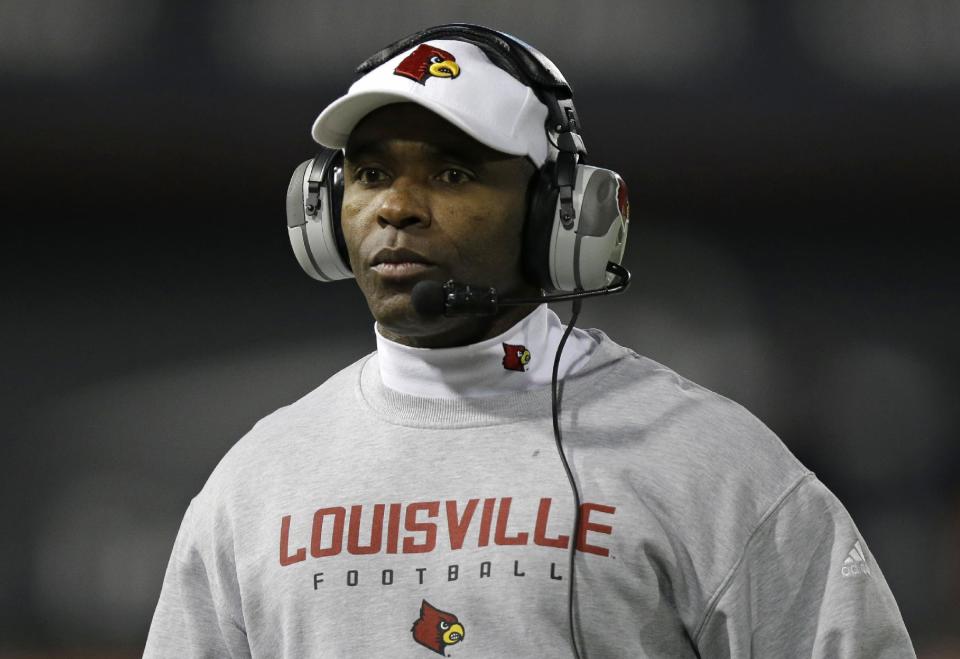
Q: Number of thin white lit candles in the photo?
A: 0